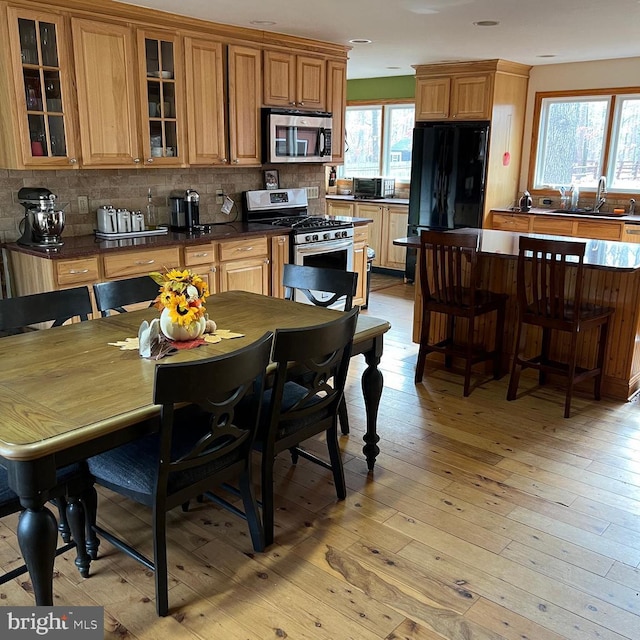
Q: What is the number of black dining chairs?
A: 6